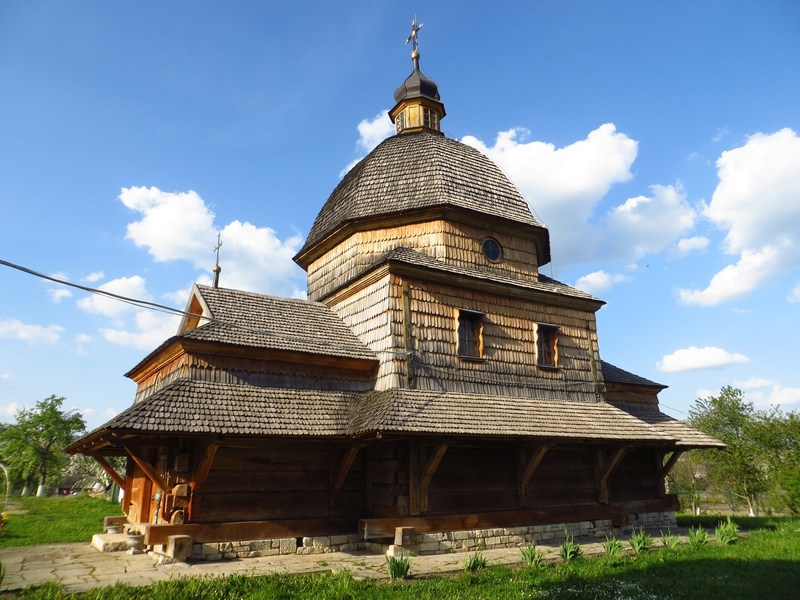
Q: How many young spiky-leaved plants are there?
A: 9